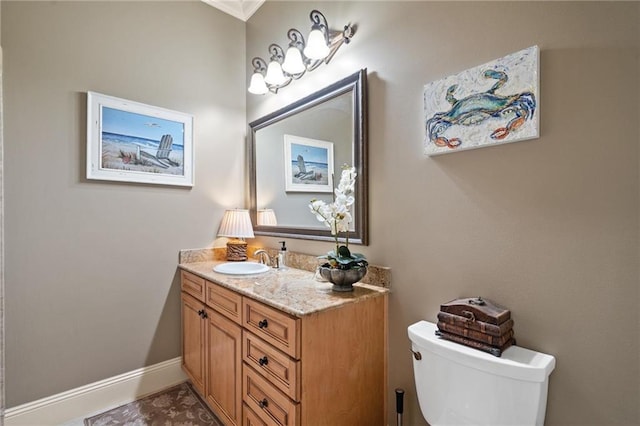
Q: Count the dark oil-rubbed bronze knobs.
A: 5